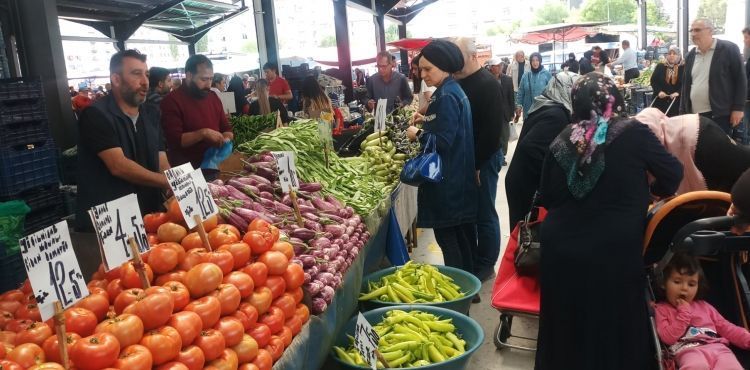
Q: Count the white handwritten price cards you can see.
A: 6